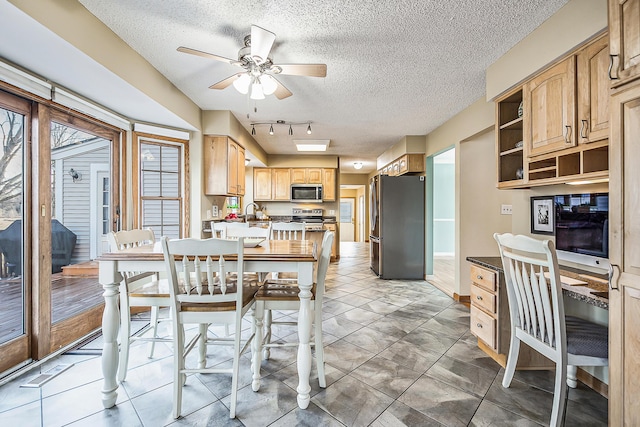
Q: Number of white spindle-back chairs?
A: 7